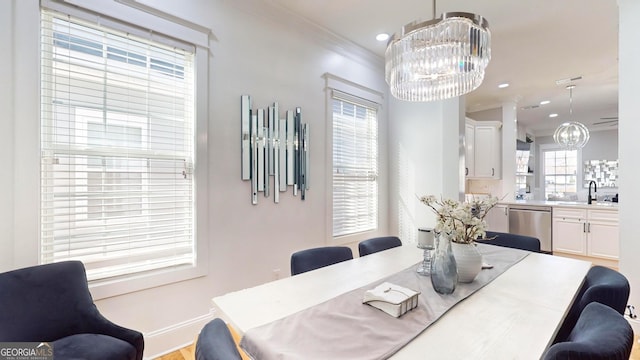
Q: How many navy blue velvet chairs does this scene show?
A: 7